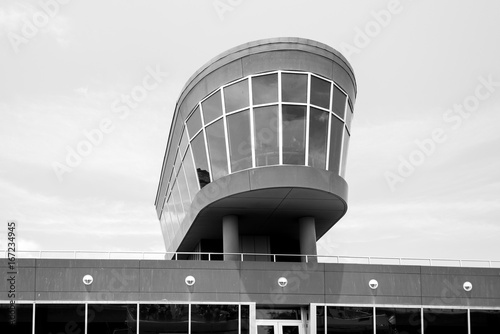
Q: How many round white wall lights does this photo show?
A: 5